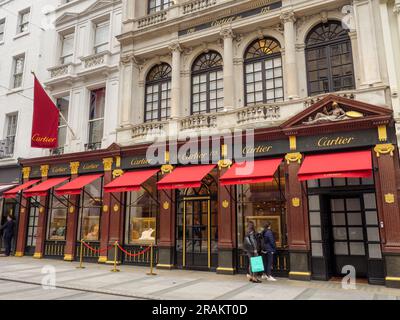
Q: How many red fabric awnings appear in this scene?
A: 7